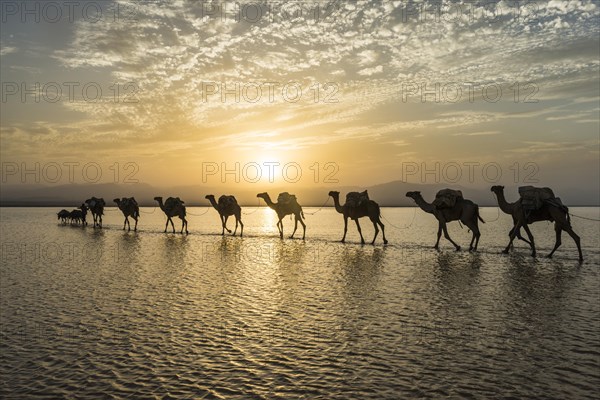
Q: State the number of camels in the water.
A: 8